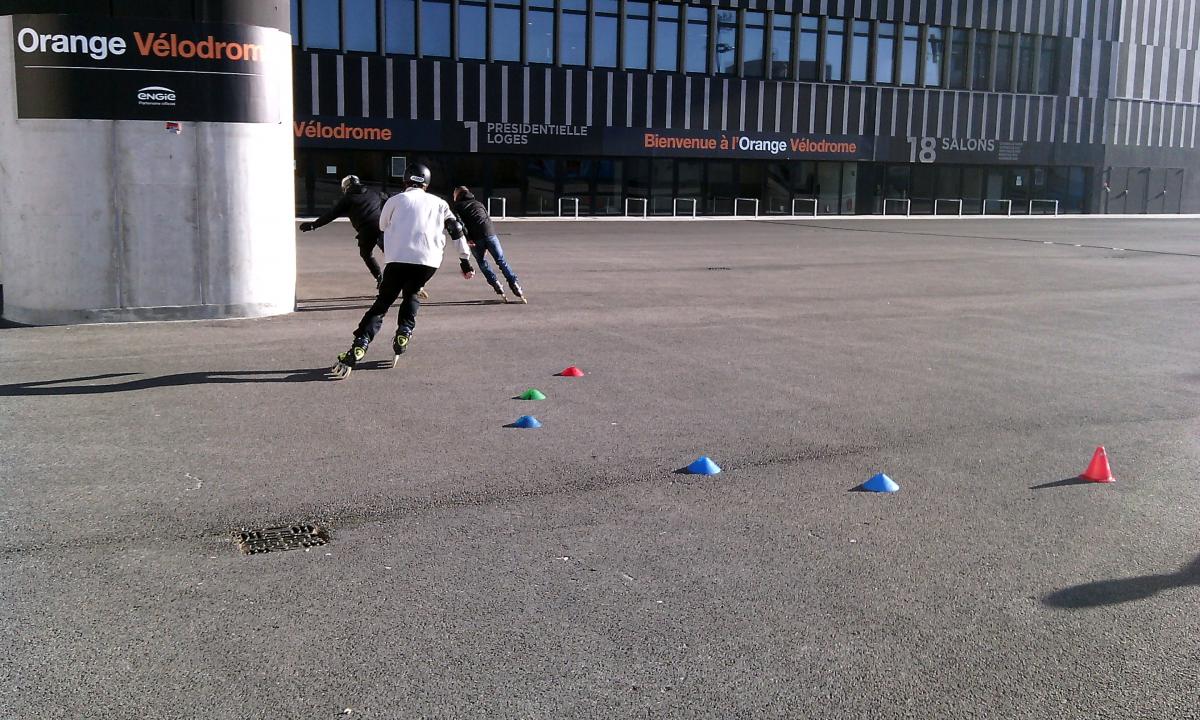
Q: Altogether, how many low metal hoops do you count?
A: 10